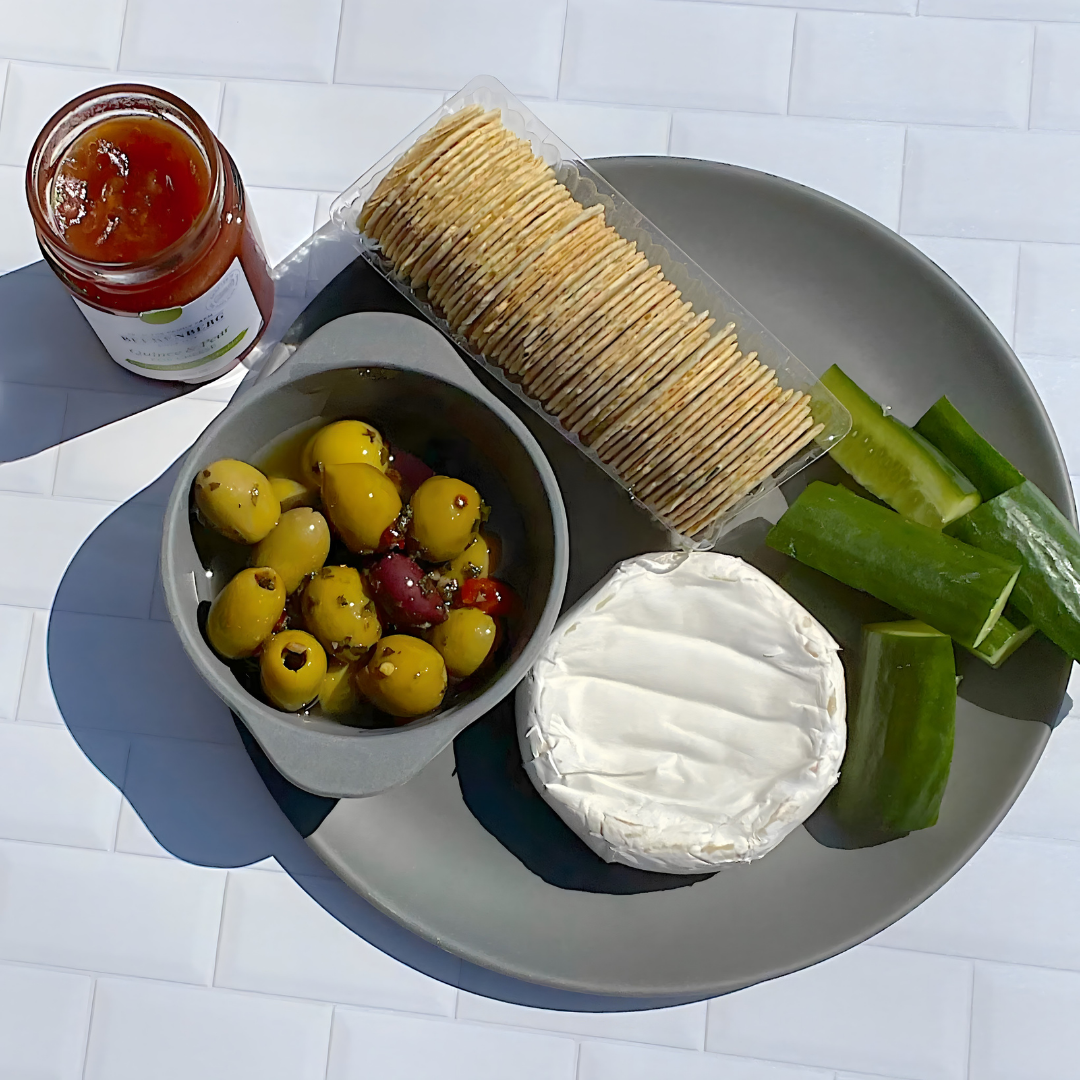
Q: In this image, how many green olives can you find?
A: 13